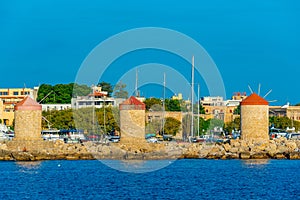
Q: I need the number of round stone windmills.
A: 3